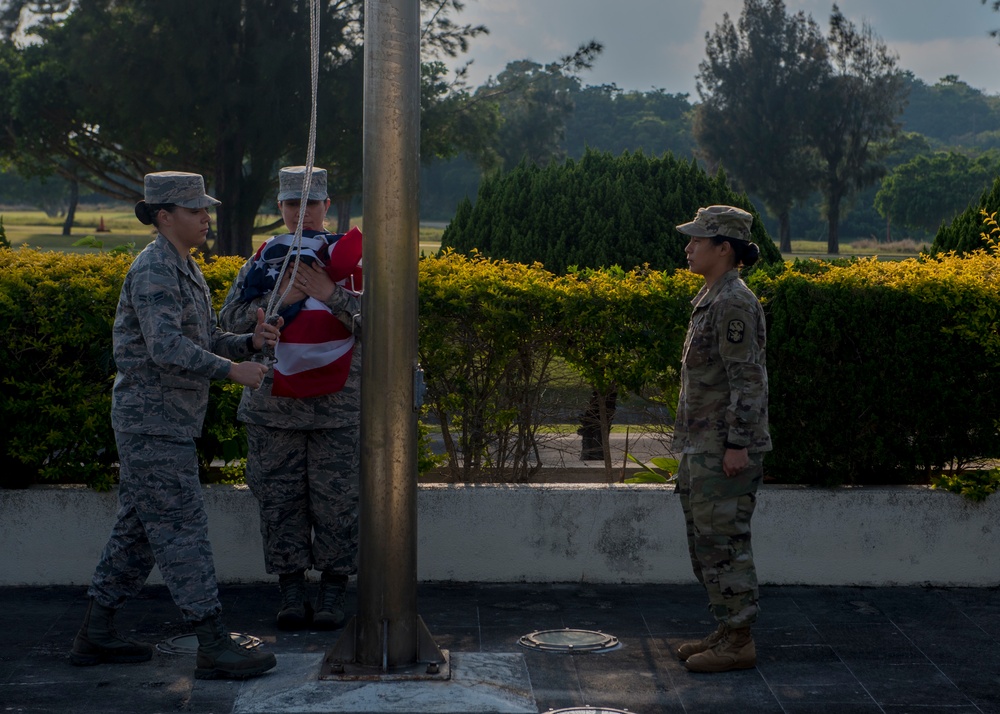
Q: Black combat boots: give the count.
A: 4